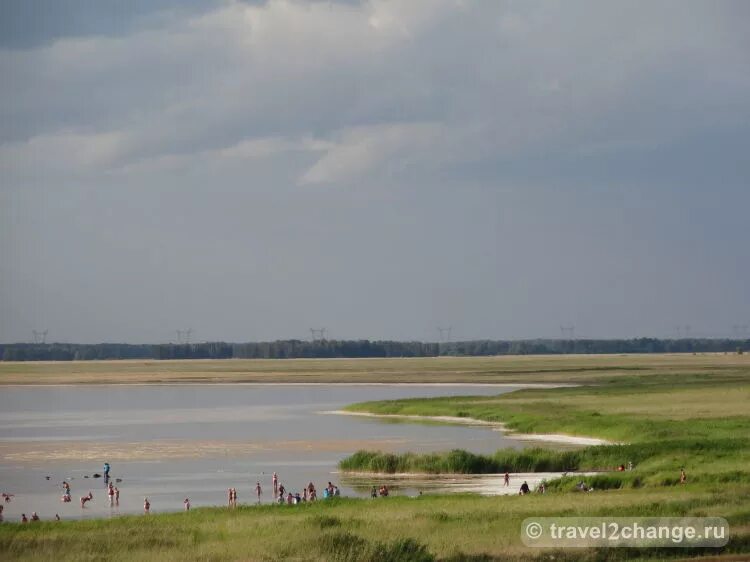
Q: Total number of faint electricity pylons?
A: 7